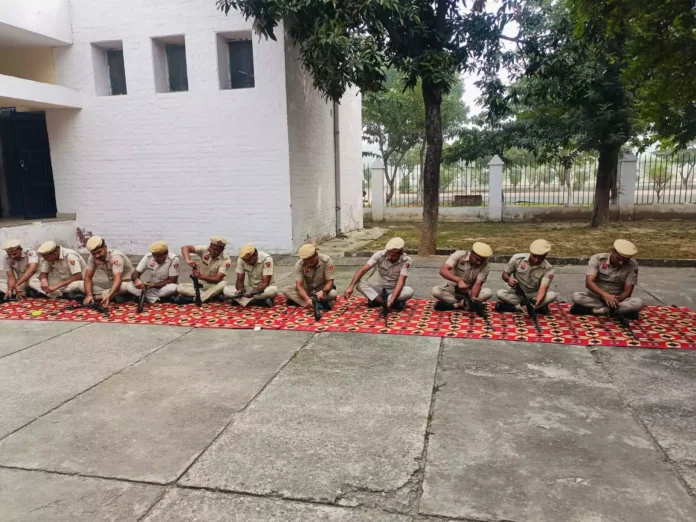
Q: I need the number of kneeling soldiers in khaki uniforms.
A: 11